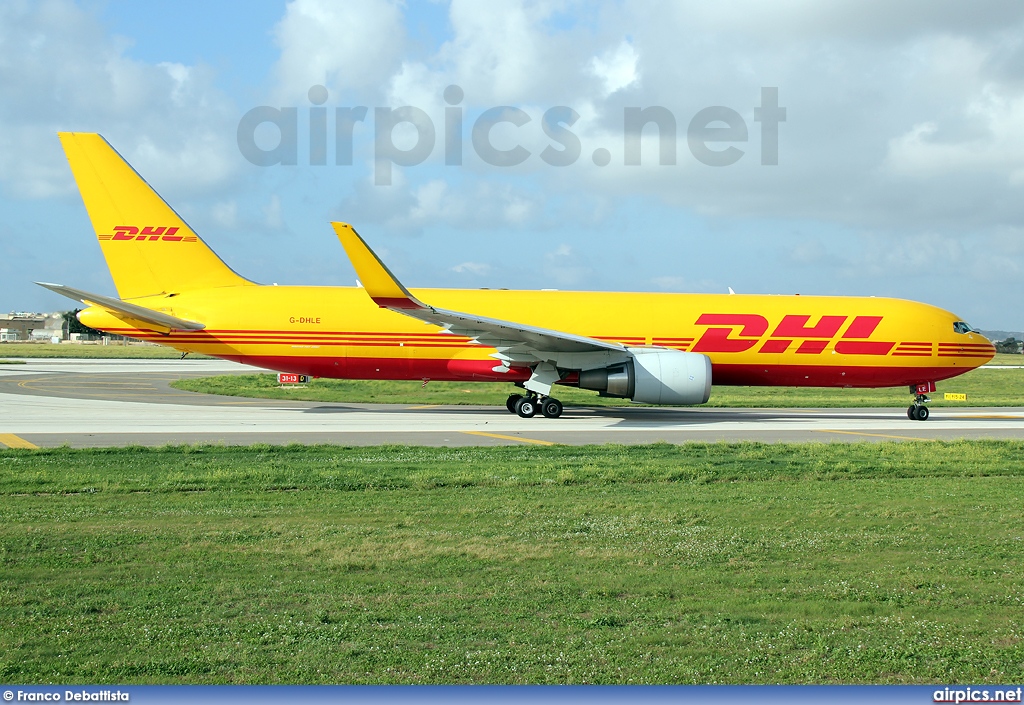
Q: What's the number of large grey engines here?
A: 1